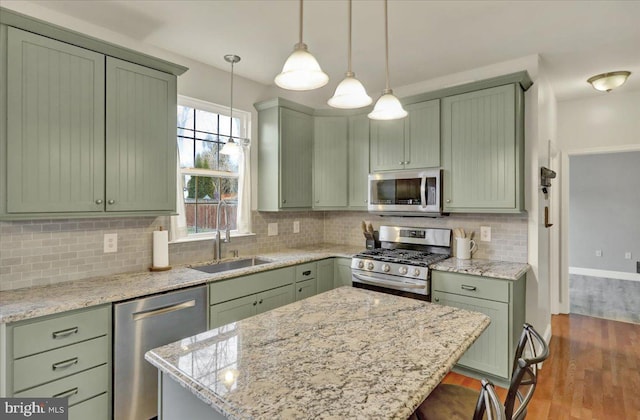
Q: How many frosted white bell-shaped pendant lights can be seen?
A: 4